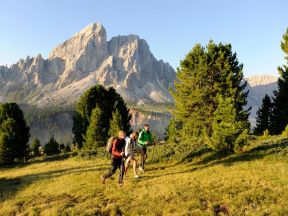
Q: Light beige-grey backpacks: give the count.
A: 1